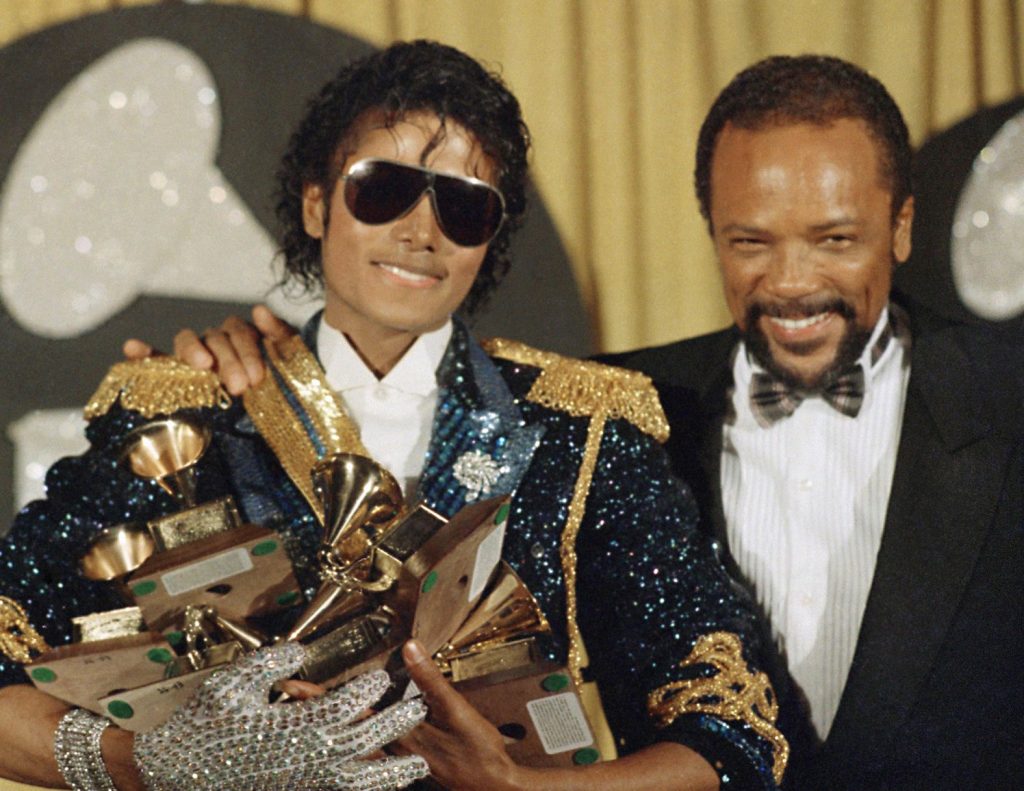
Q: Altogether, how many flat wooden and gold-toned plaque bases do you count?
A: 6